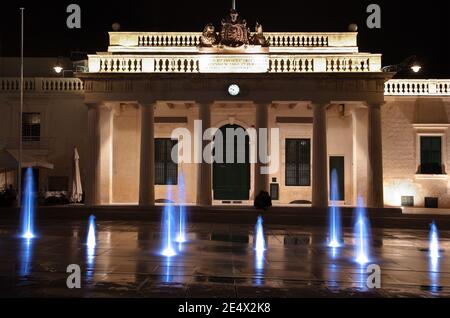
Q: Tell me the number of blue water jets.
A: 8